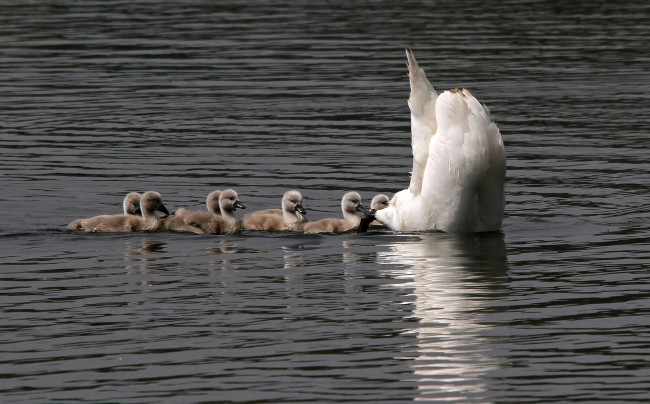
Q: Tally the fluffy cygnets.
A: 7